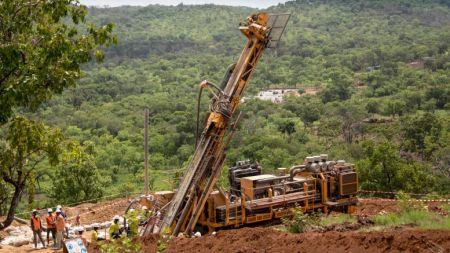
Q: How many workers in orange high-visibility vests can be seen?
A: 3